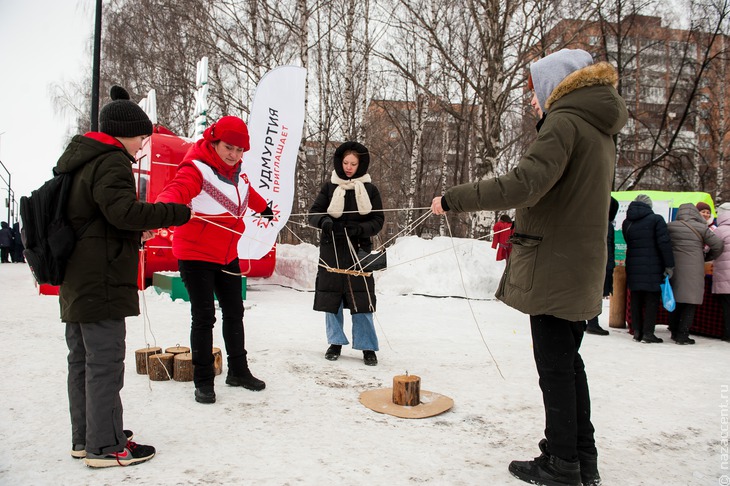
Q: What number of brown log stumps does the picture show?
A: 6